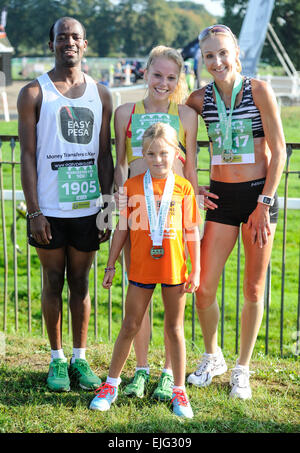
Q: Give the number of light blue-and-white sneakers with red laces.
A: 2